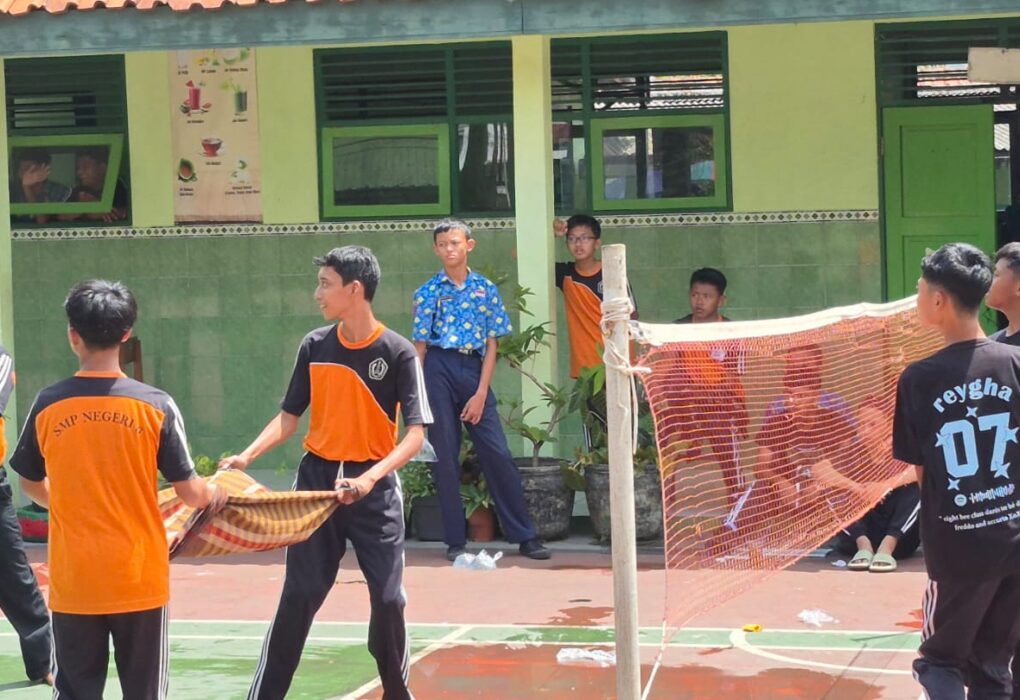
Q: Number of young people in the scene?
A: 12